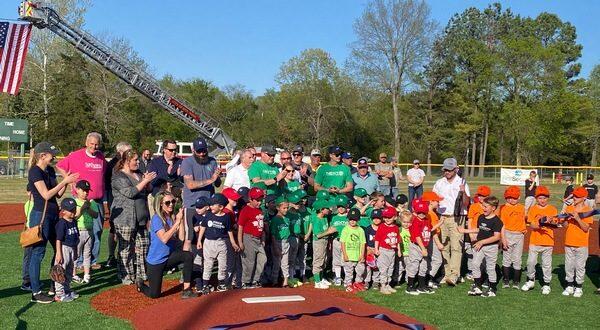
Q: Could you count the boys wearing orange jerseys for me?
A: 5